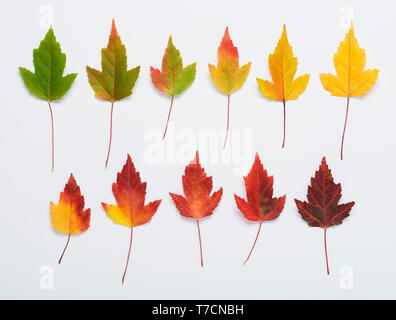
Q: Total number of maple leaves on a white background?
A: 11